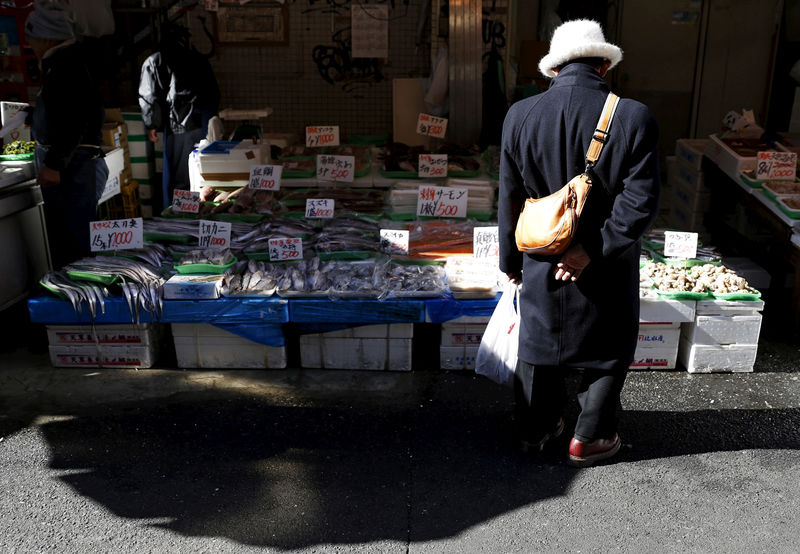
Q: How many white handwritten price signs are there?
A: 15